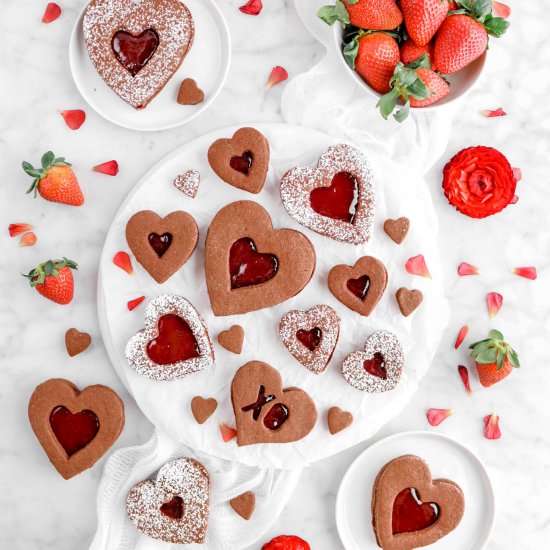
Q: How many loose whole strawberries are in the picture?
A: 3